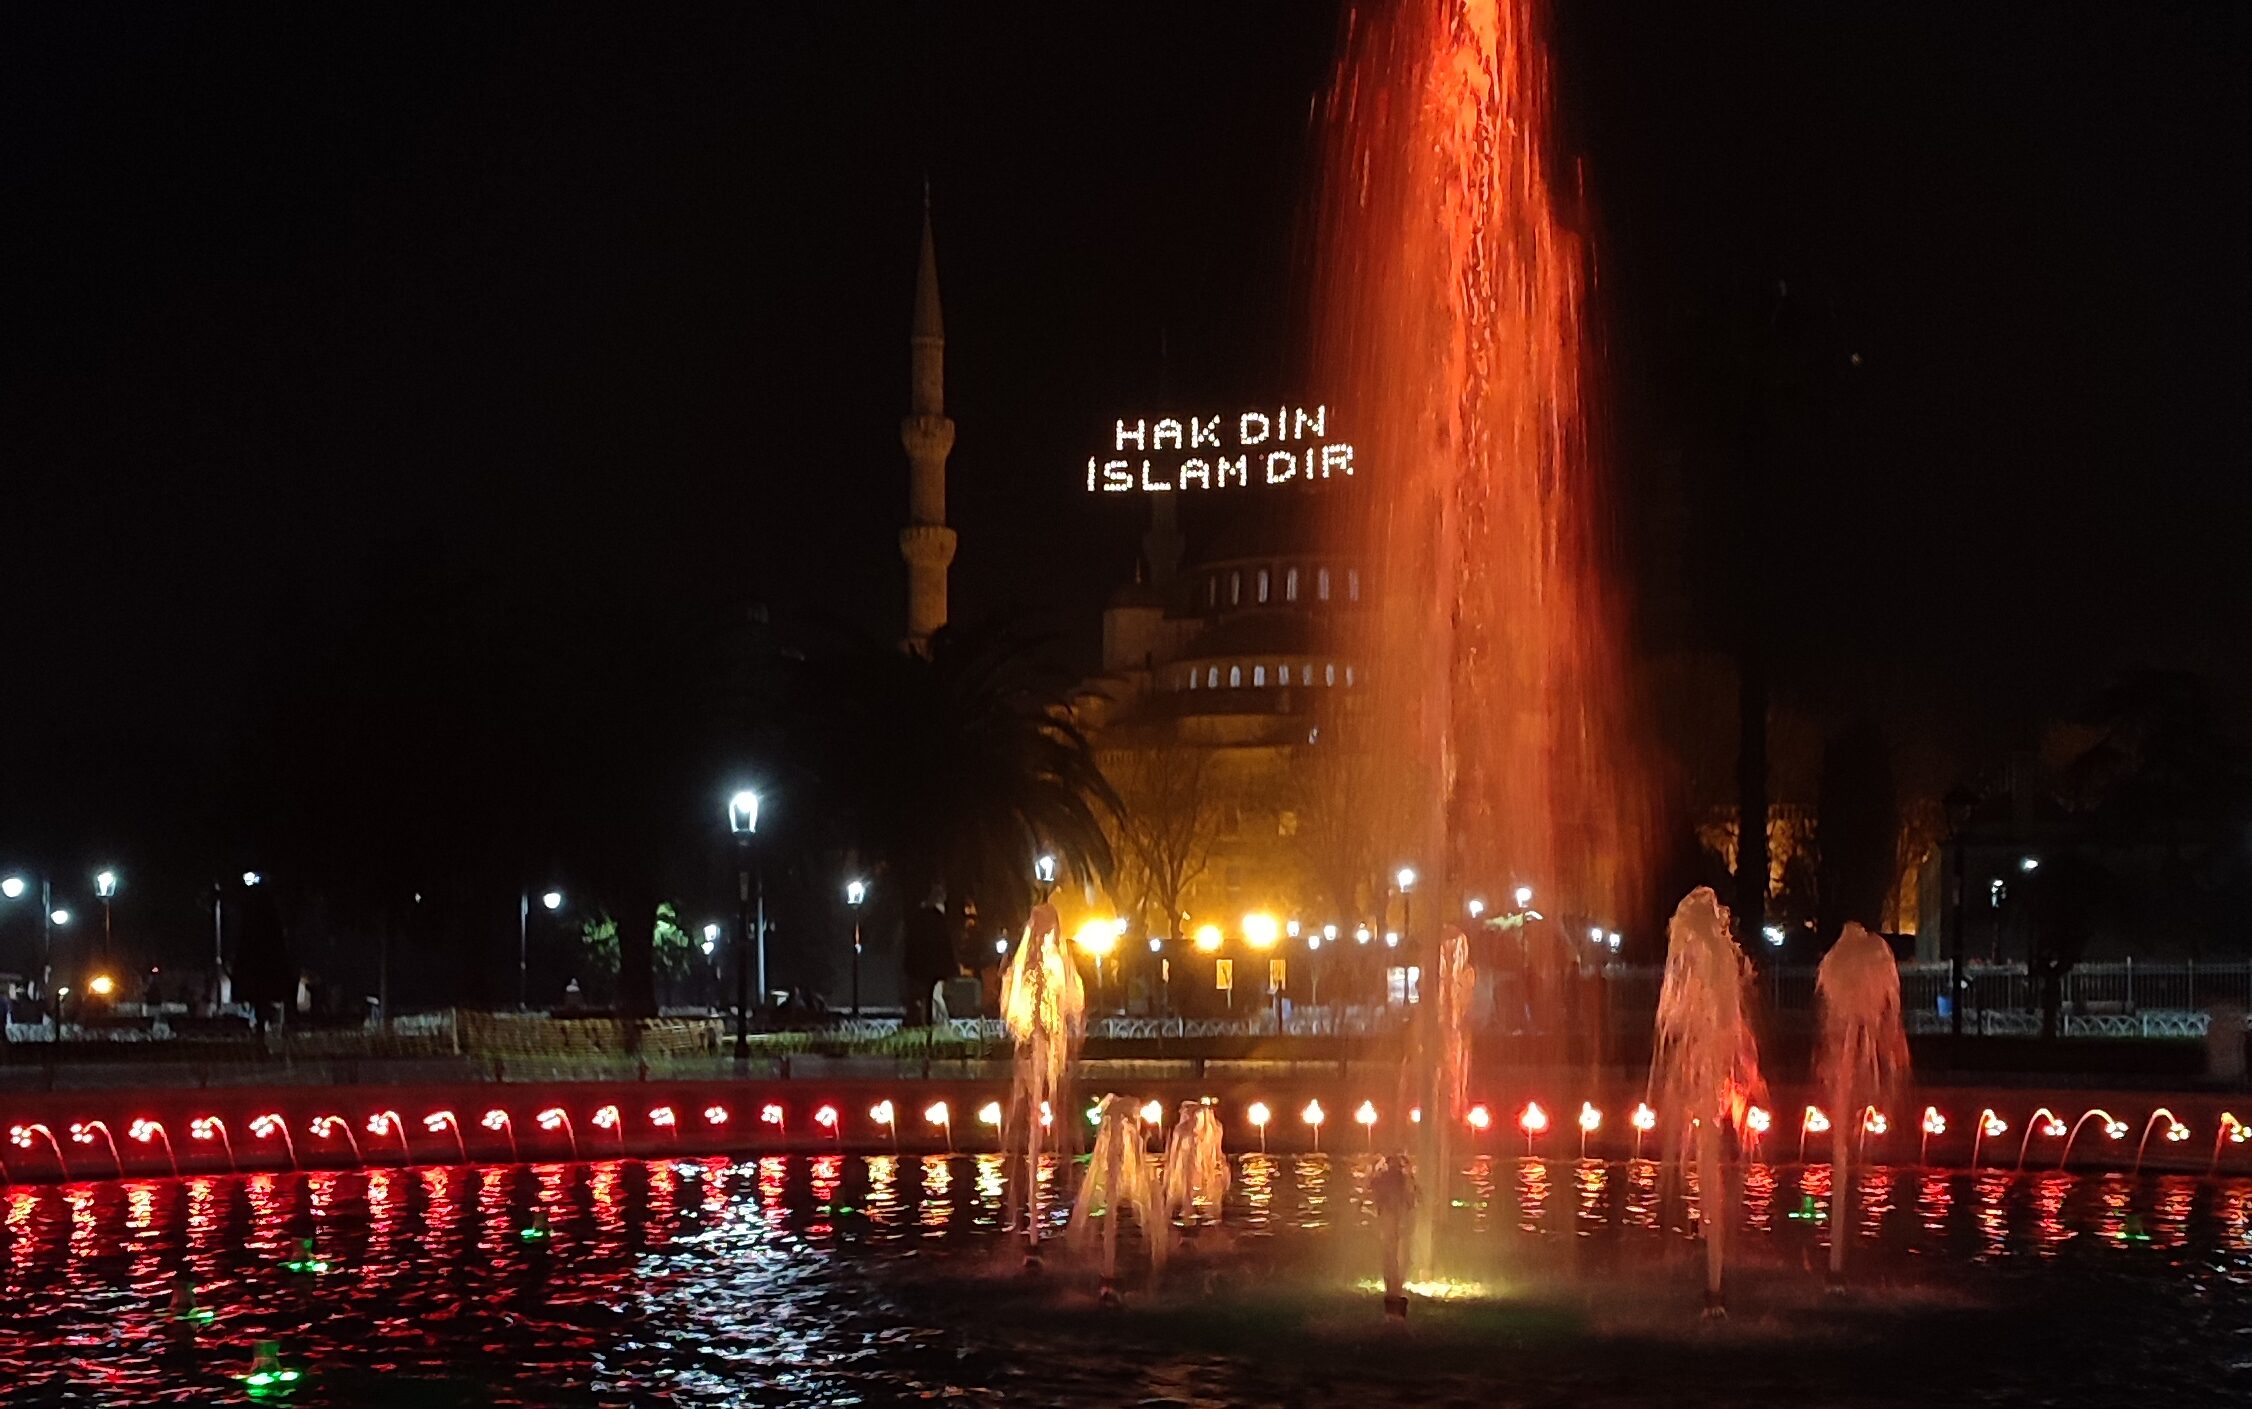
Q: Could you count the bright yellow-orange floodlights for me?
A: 3